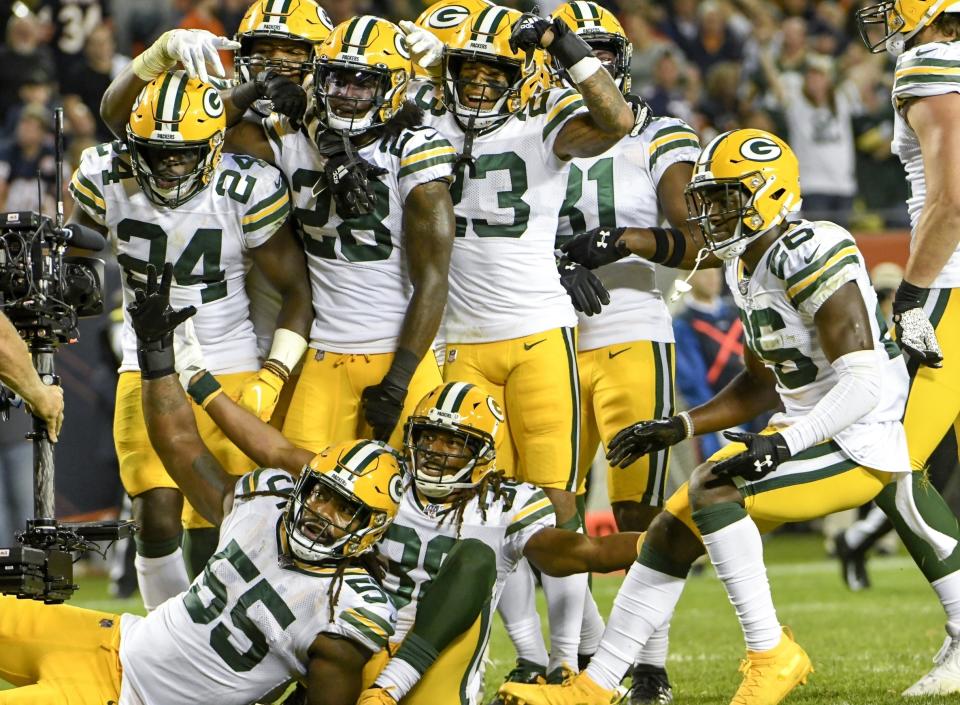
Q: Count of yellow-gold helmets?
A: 10